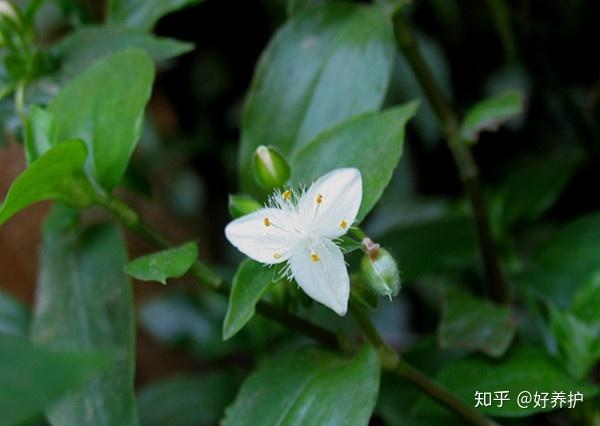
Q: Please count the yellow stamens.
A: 6